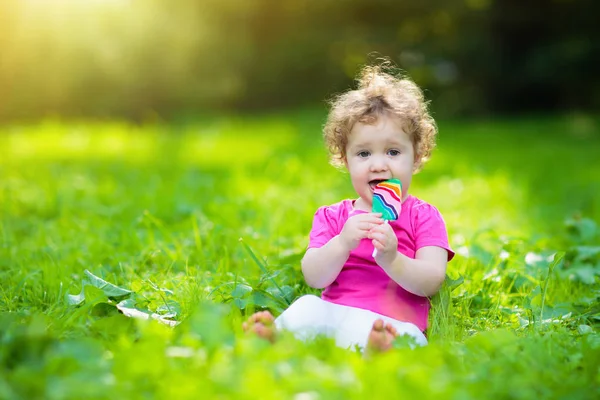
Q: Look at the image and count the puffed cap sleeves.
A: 2